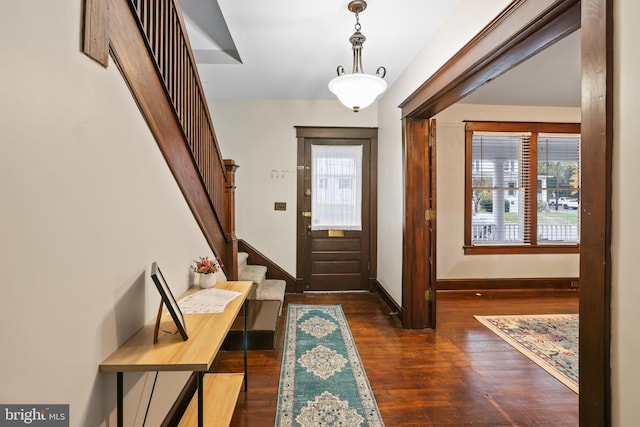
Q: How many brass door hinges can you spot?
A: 3